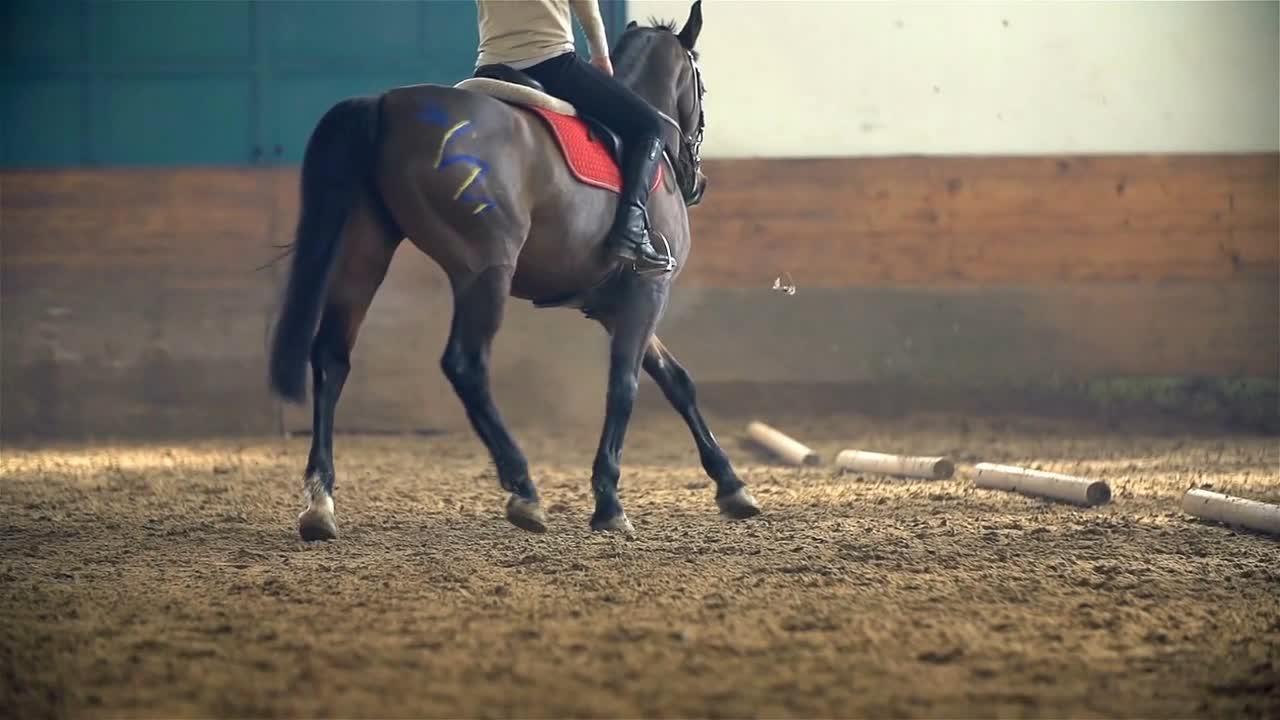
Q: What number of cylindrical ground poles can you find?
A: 4